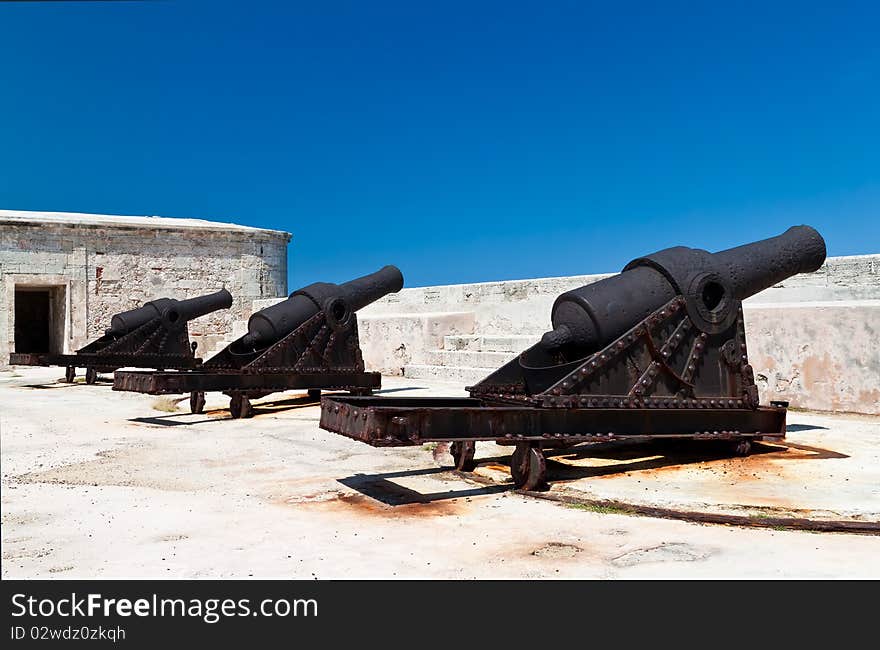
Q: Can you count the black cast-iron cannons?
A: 3